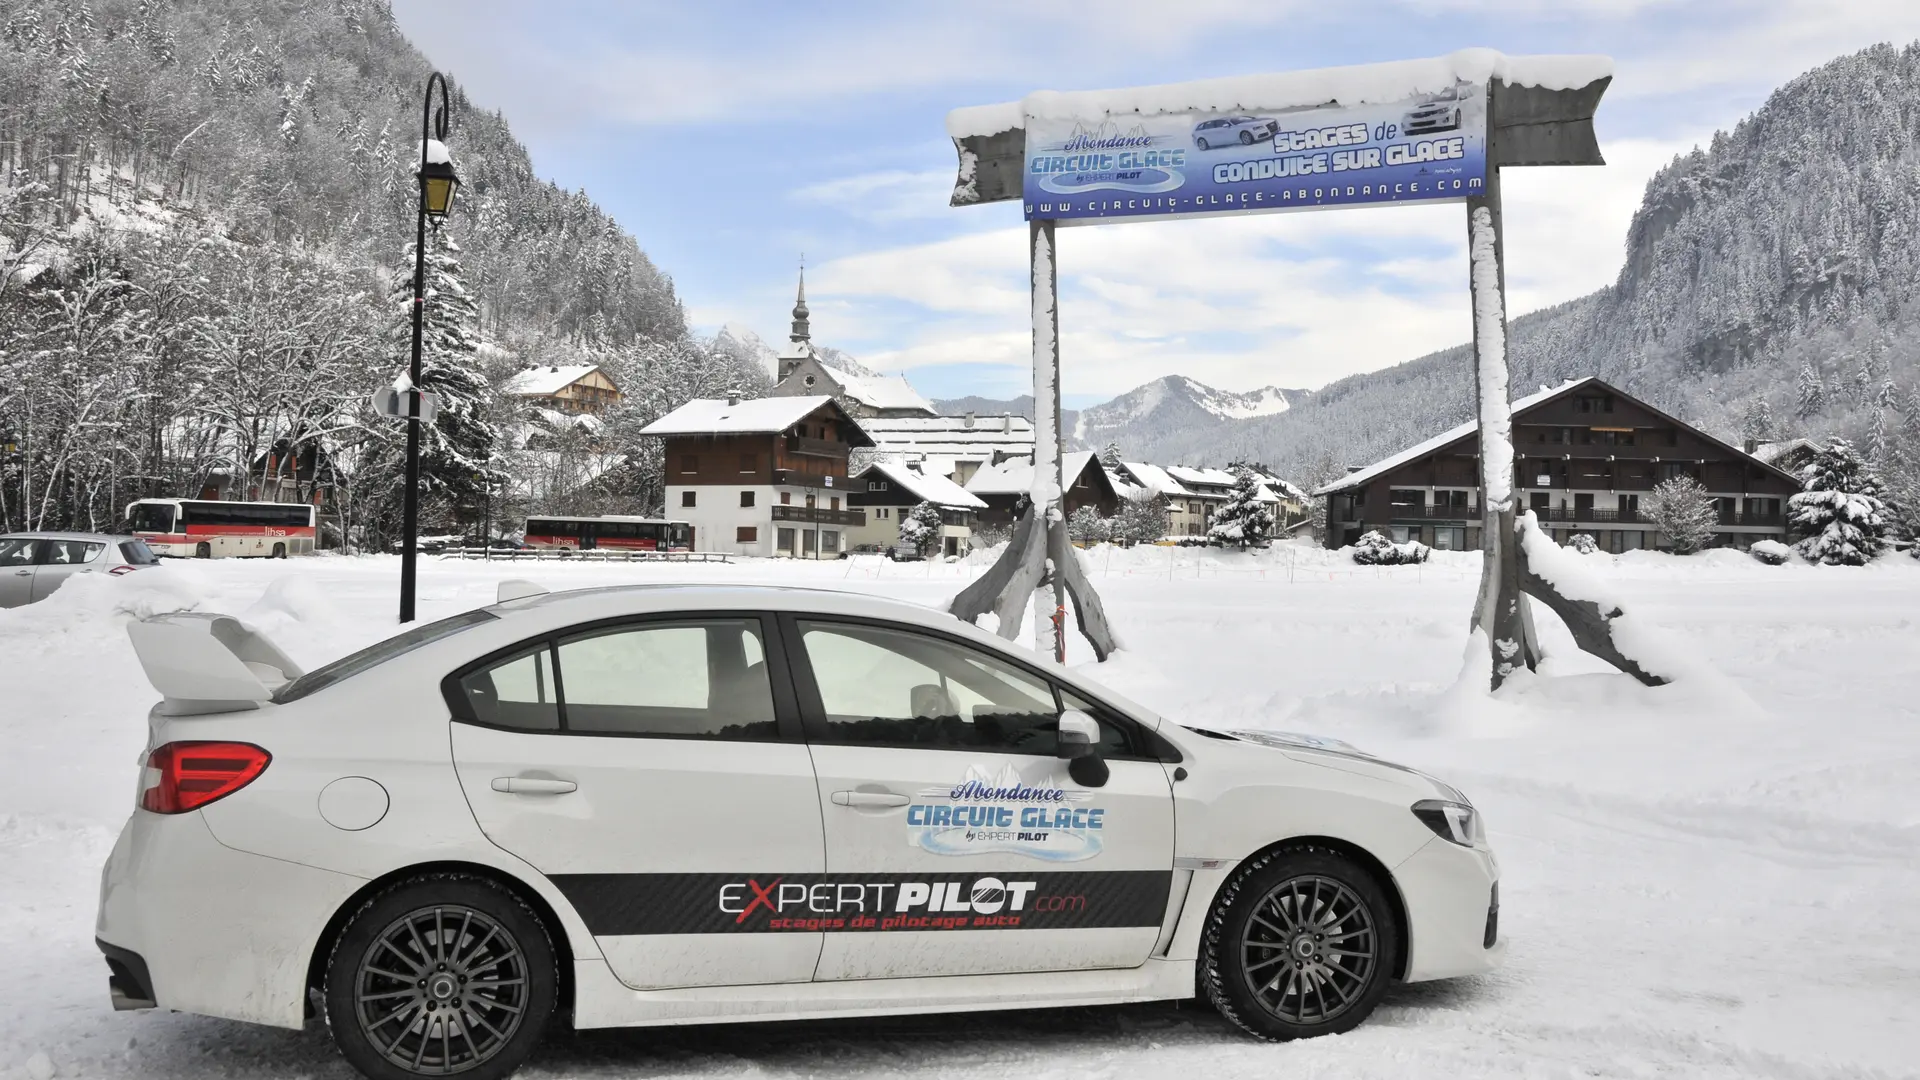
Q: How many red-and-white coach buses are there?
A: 2